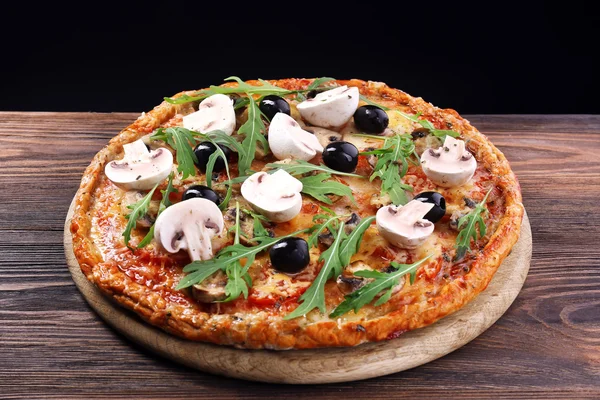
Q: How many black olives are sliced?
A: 0